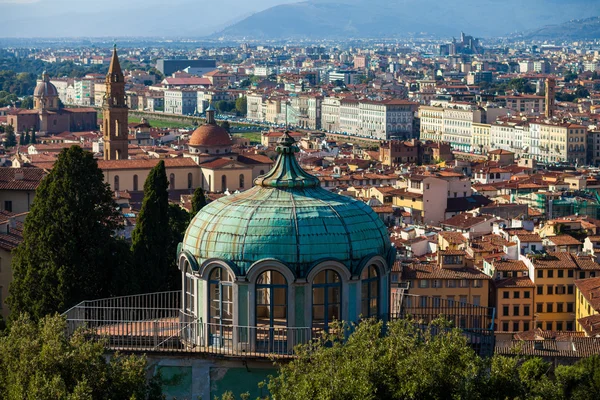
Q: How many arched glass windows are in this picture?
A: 5